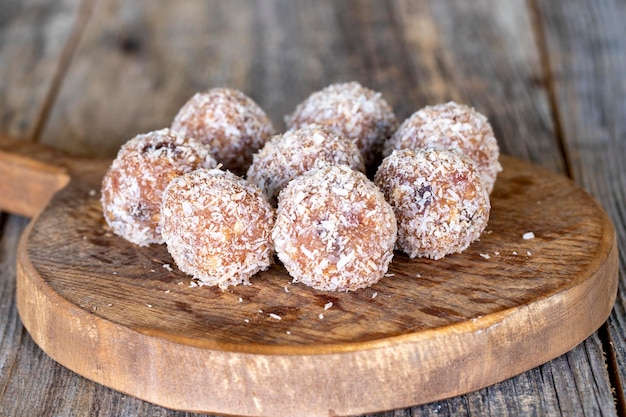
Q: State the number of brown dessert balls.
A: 8